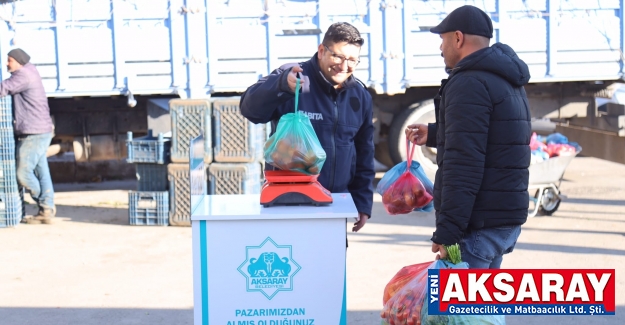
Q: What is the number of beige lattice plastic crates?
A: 4